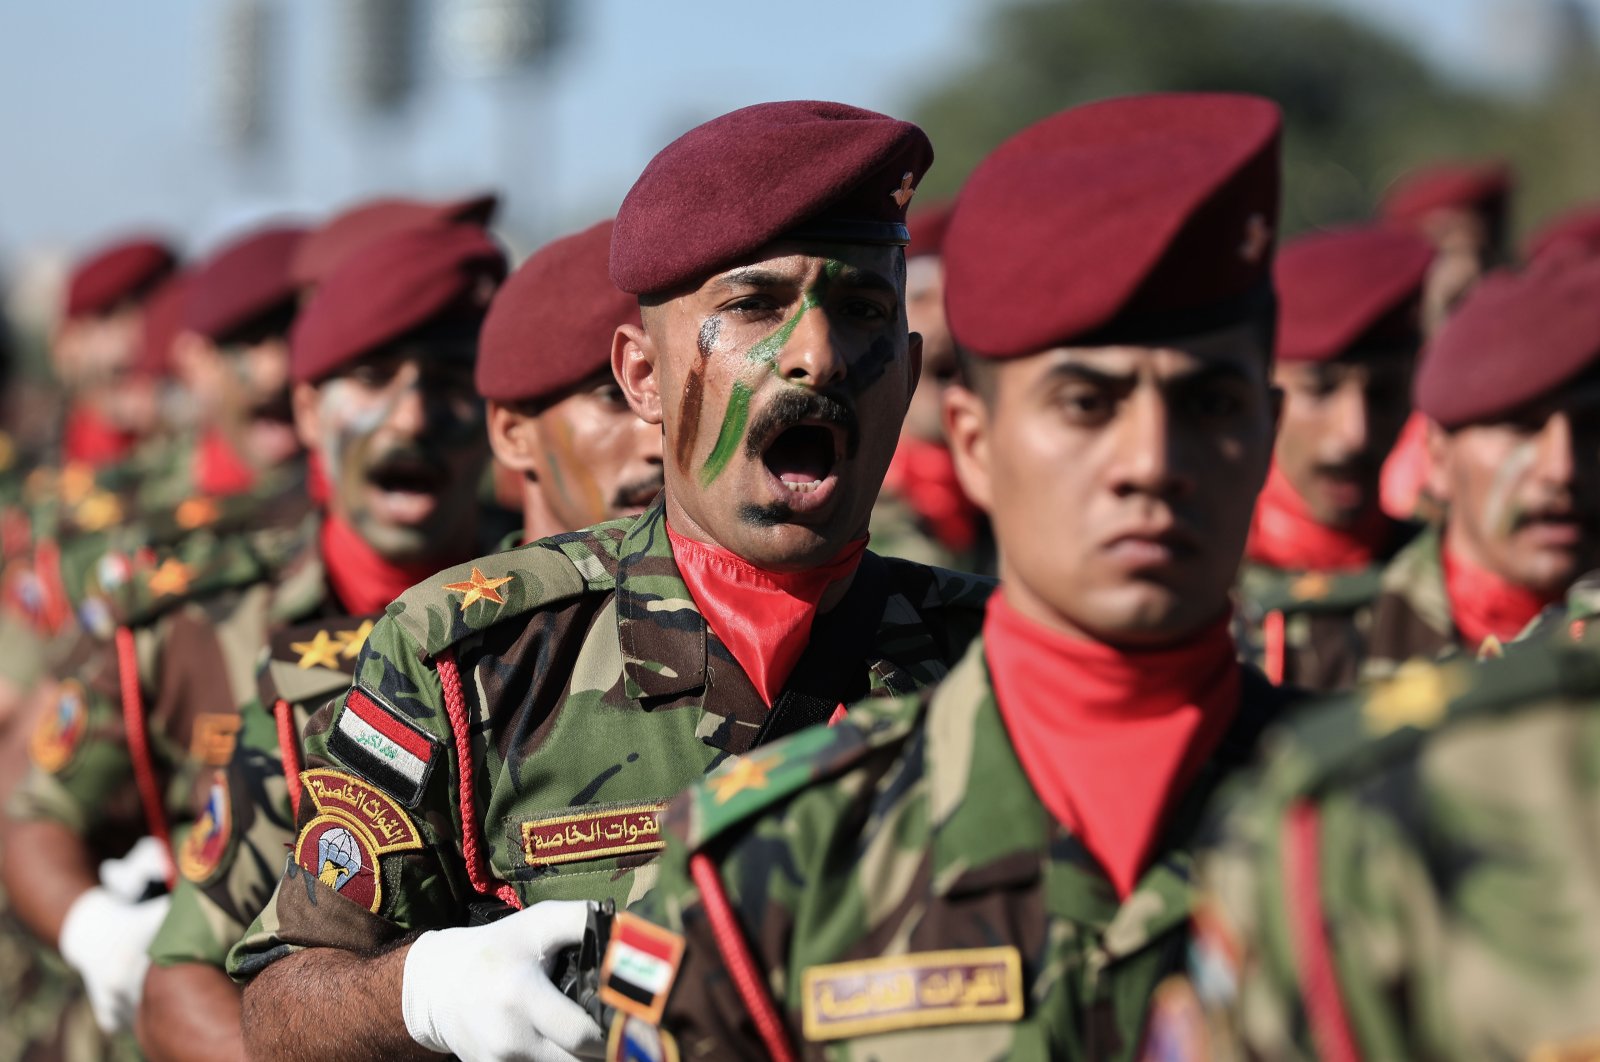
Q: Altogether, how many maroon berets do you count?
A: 13